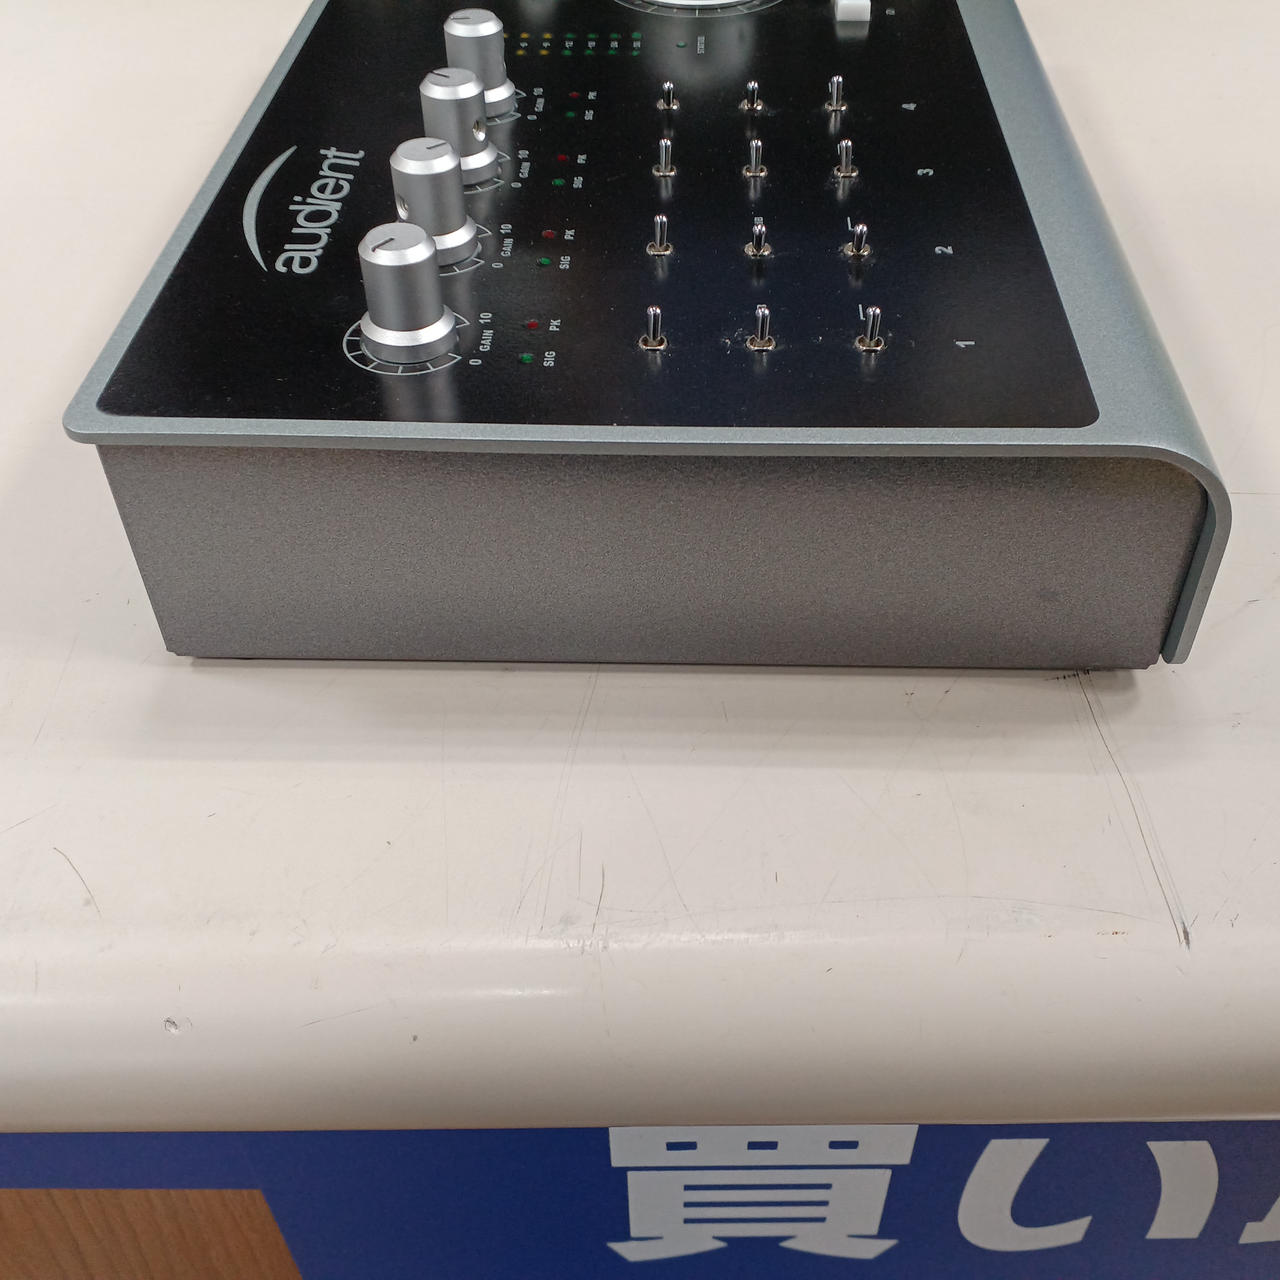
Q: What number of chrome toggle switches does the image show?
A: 12